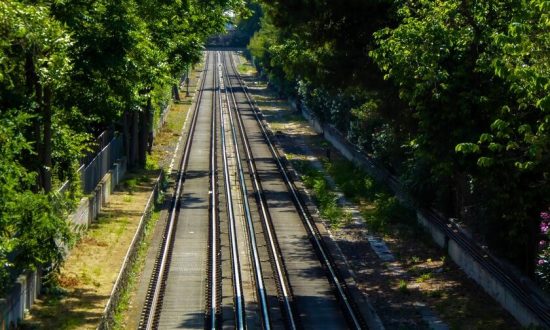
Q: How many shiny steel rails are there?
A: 6